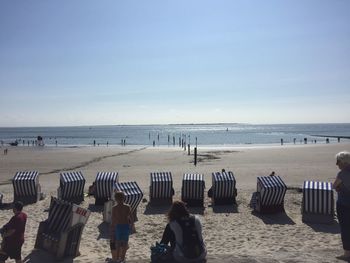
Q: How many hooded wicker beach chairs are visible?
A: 10